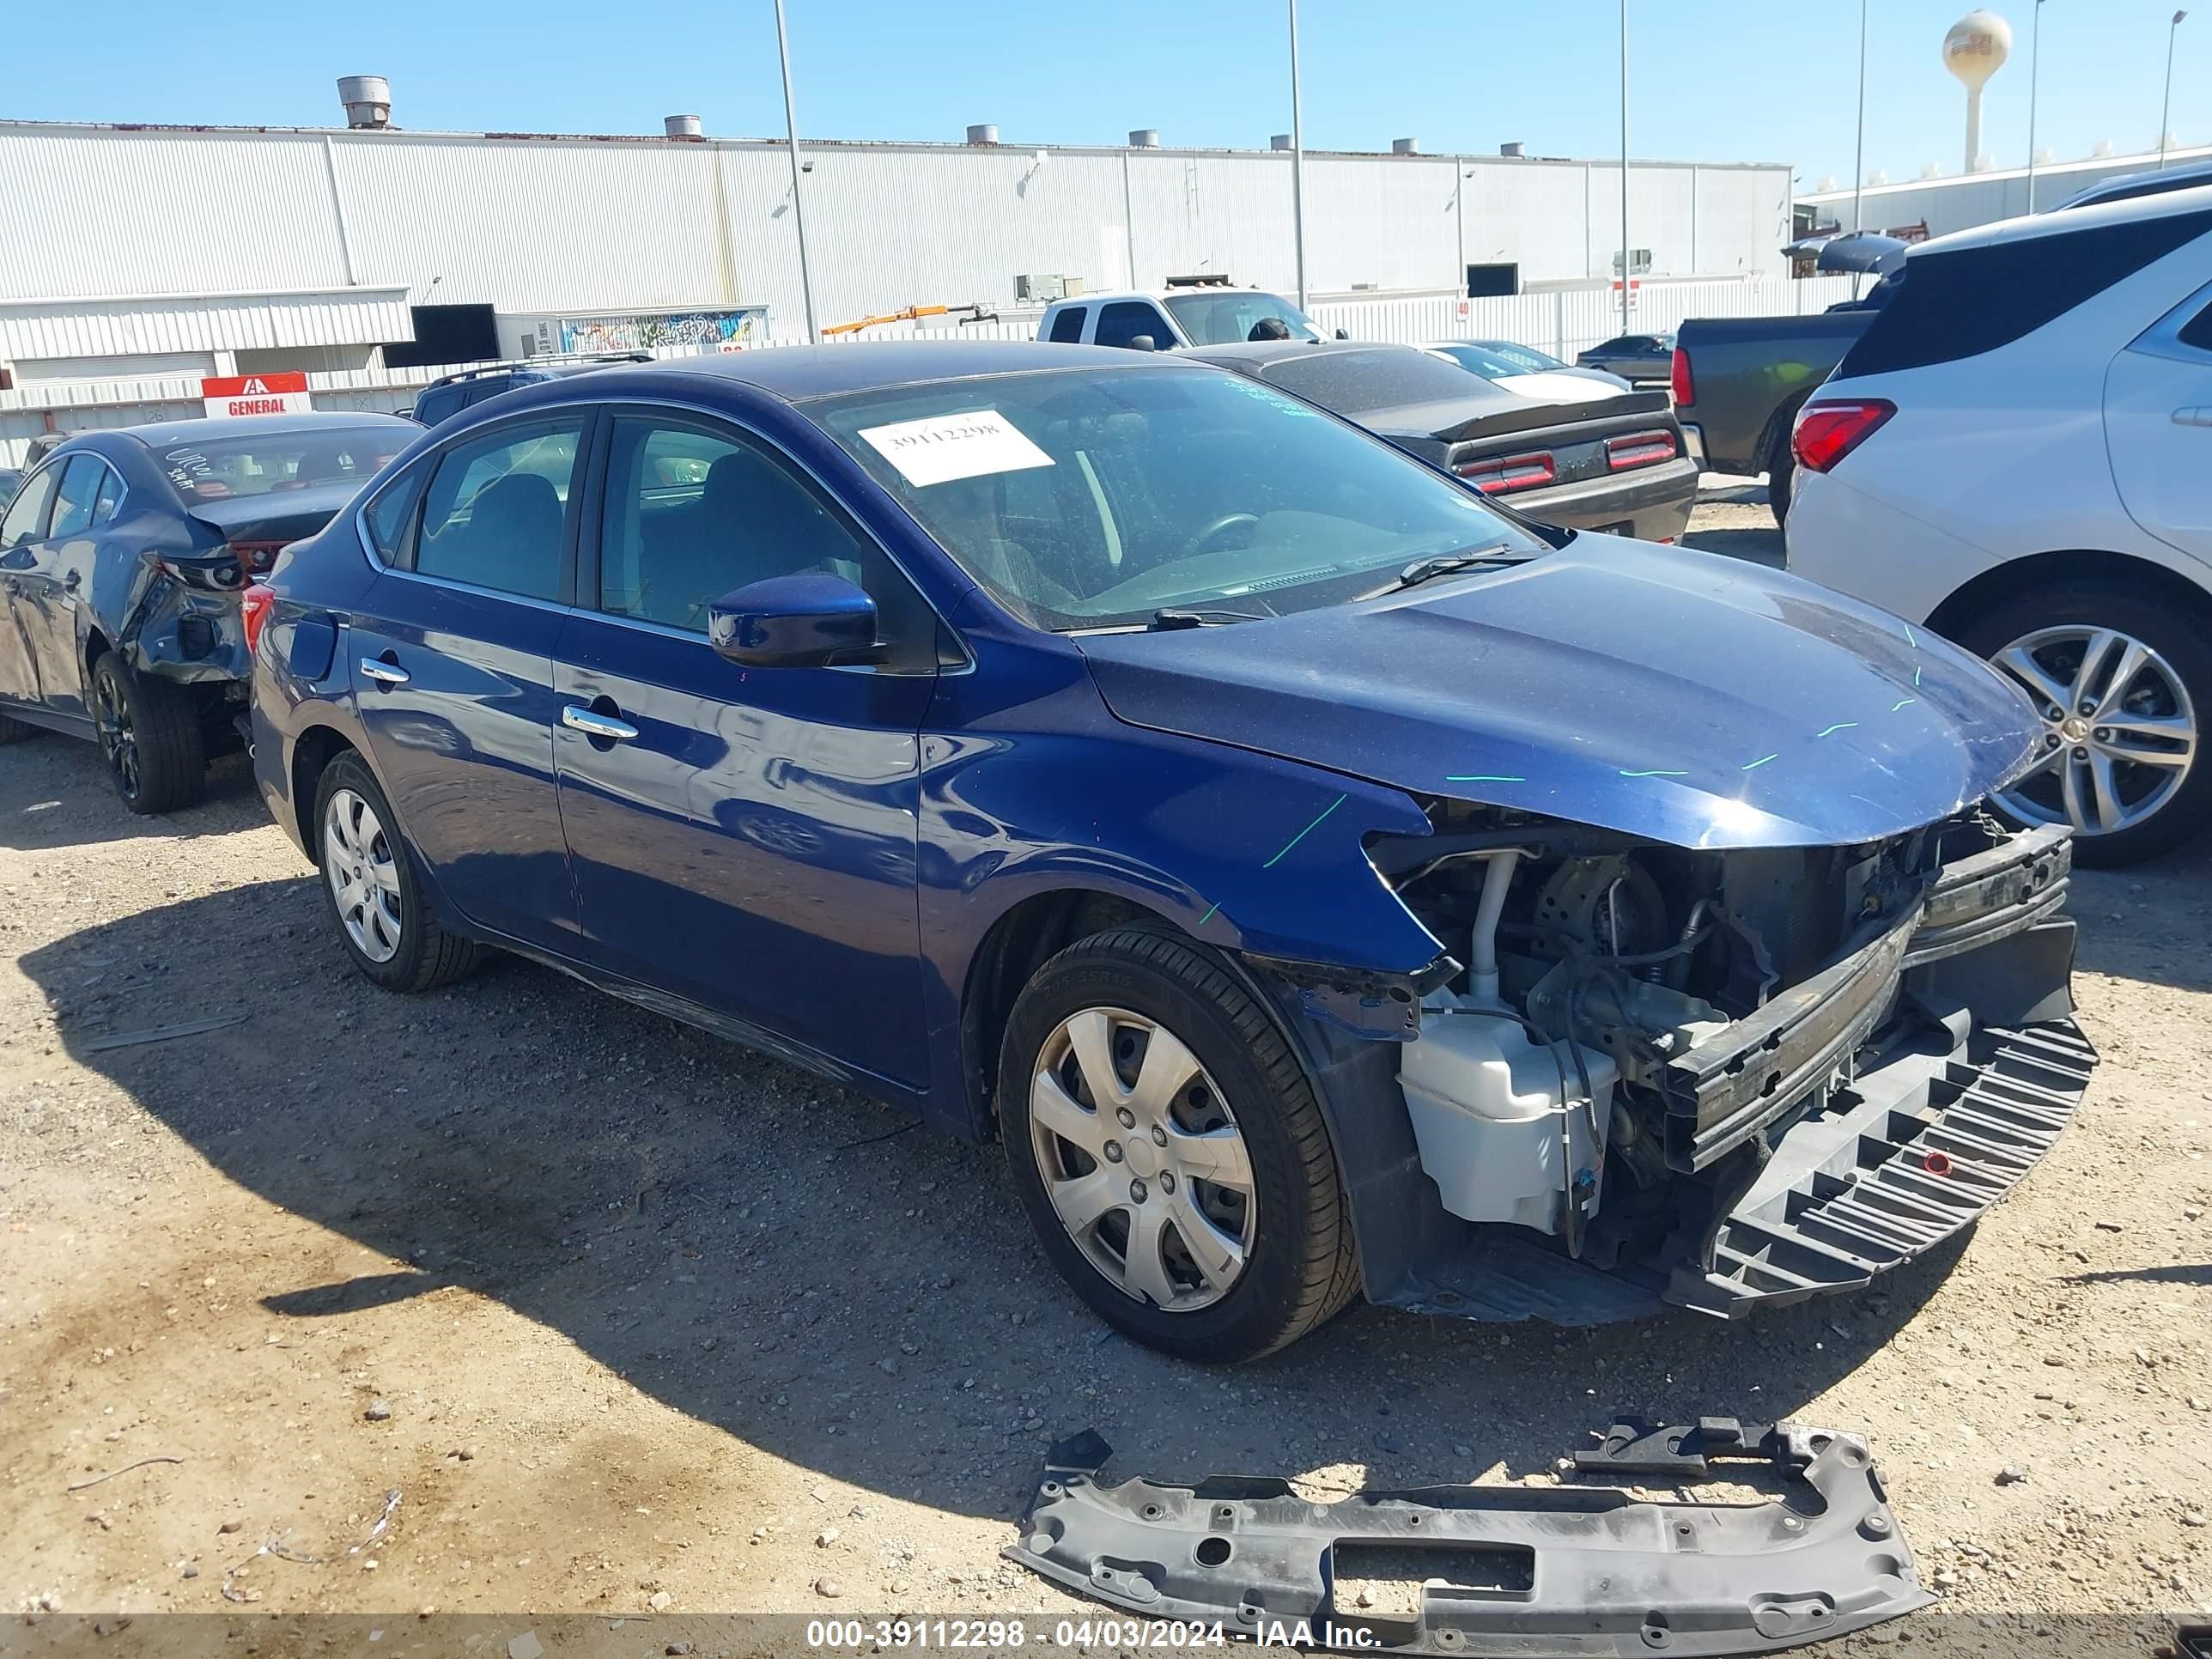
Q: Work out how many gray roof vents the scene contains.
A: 7